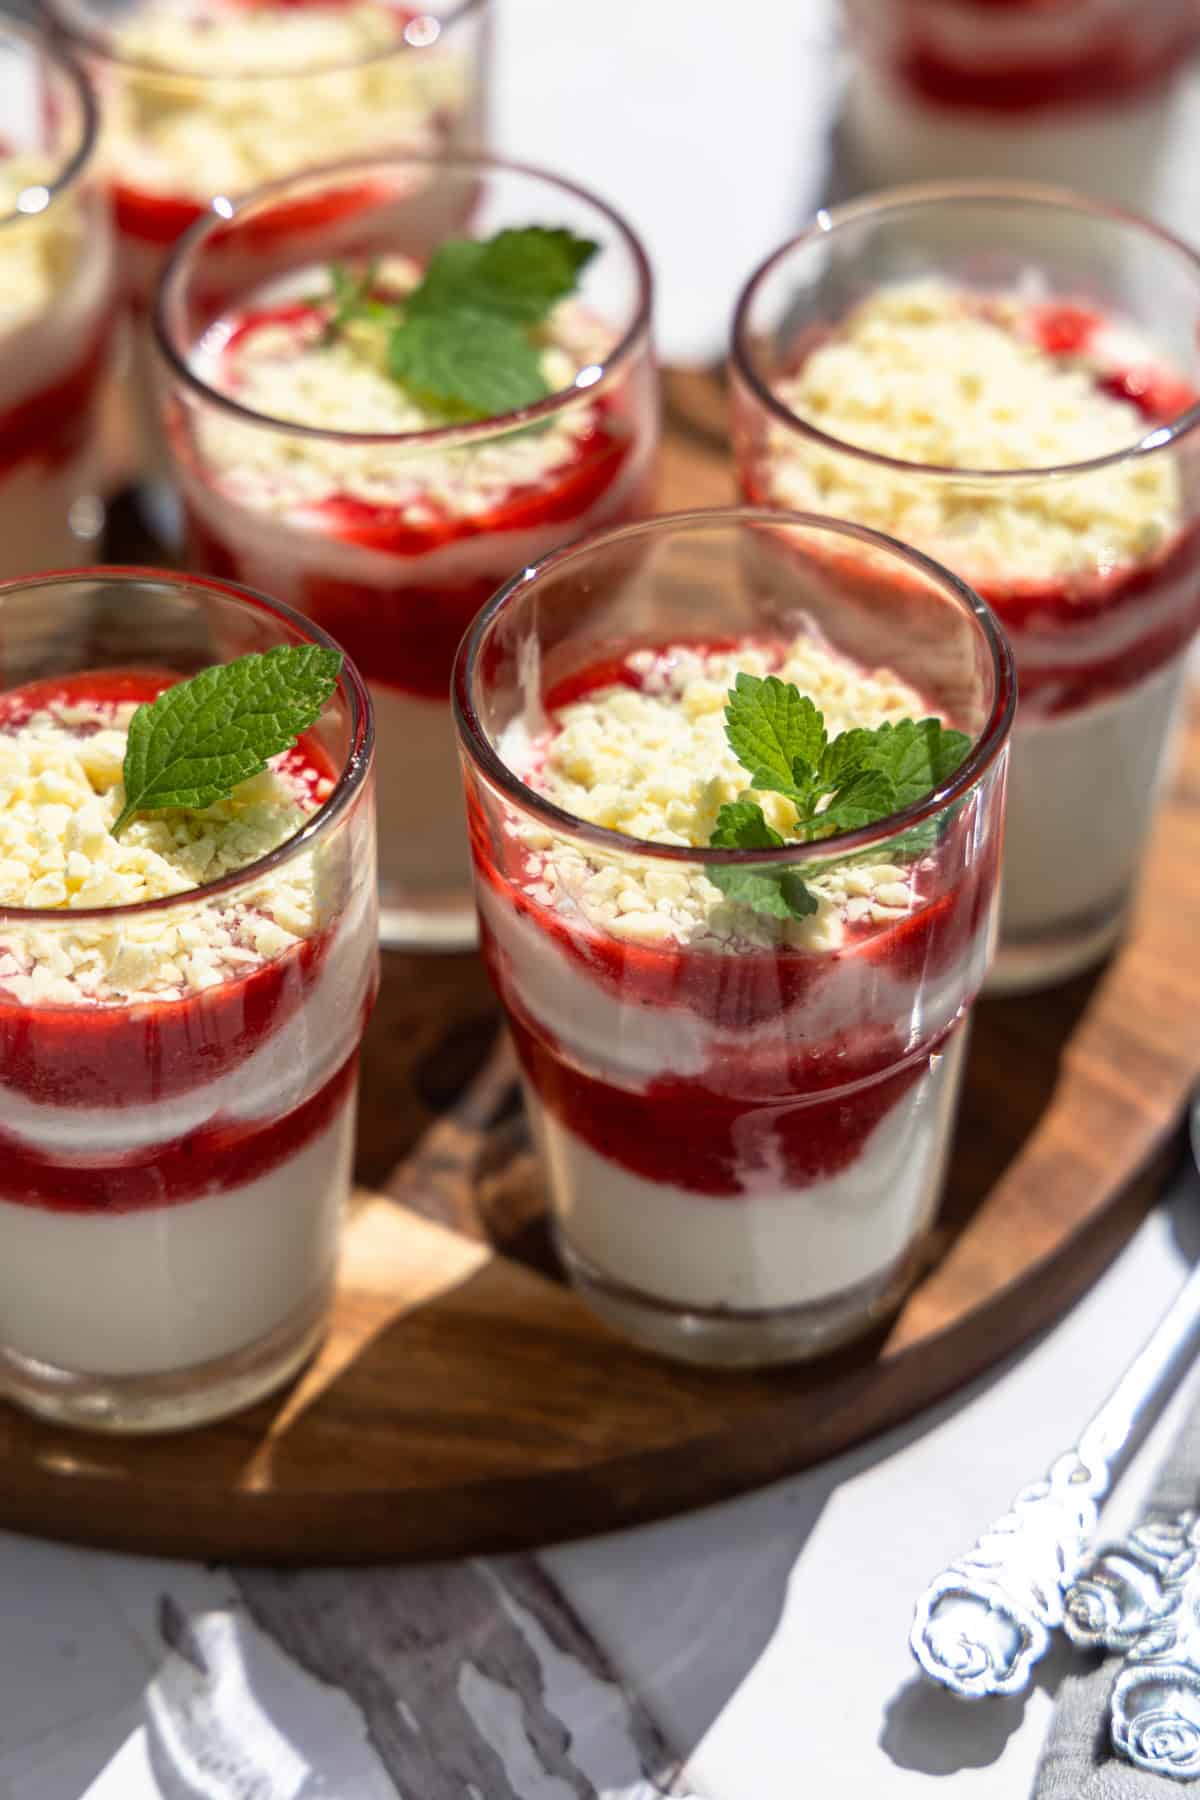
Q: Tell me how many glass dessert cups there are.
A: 7